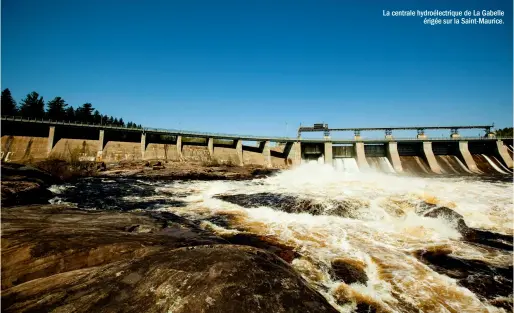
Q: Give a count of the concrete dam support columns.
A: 14